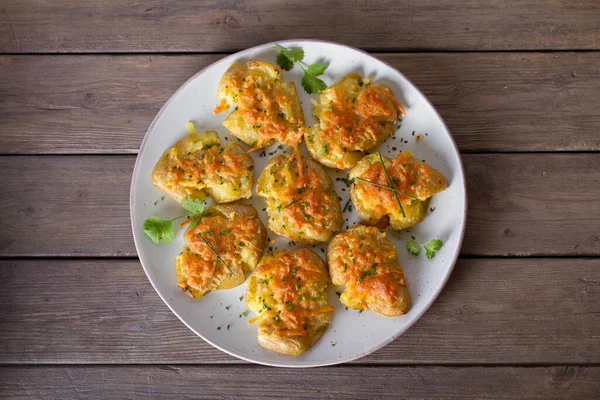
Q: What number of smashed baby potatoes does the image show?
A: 8